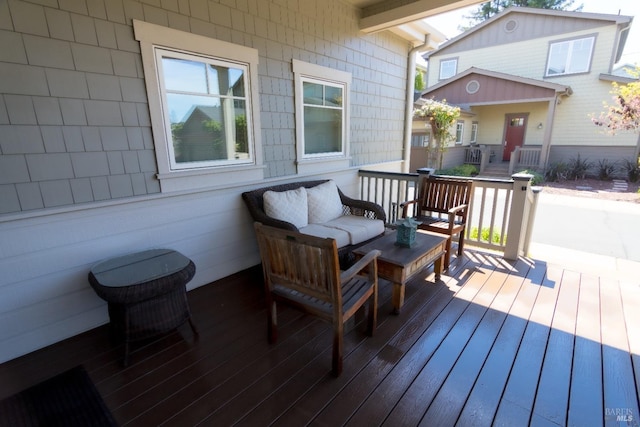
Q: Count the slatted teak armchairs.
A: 2